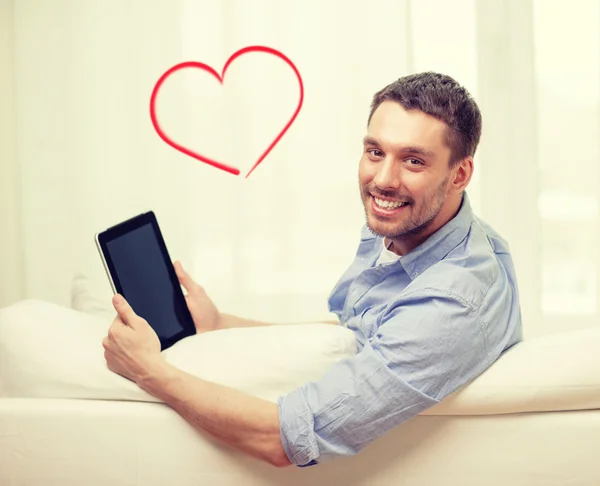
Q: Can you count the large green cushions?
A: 0